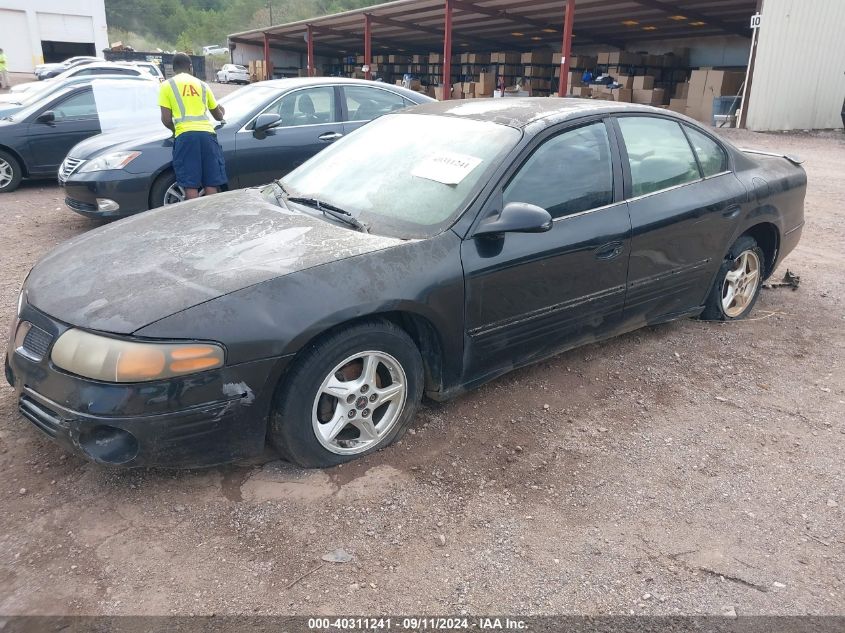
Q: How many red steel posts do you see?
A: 5